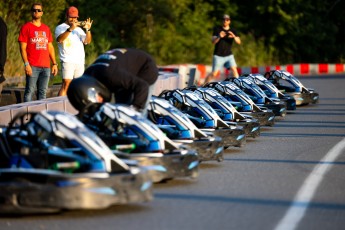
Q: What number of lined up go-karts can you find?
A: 9